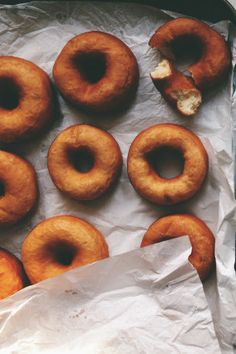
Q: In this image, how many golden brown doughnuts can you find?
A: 9